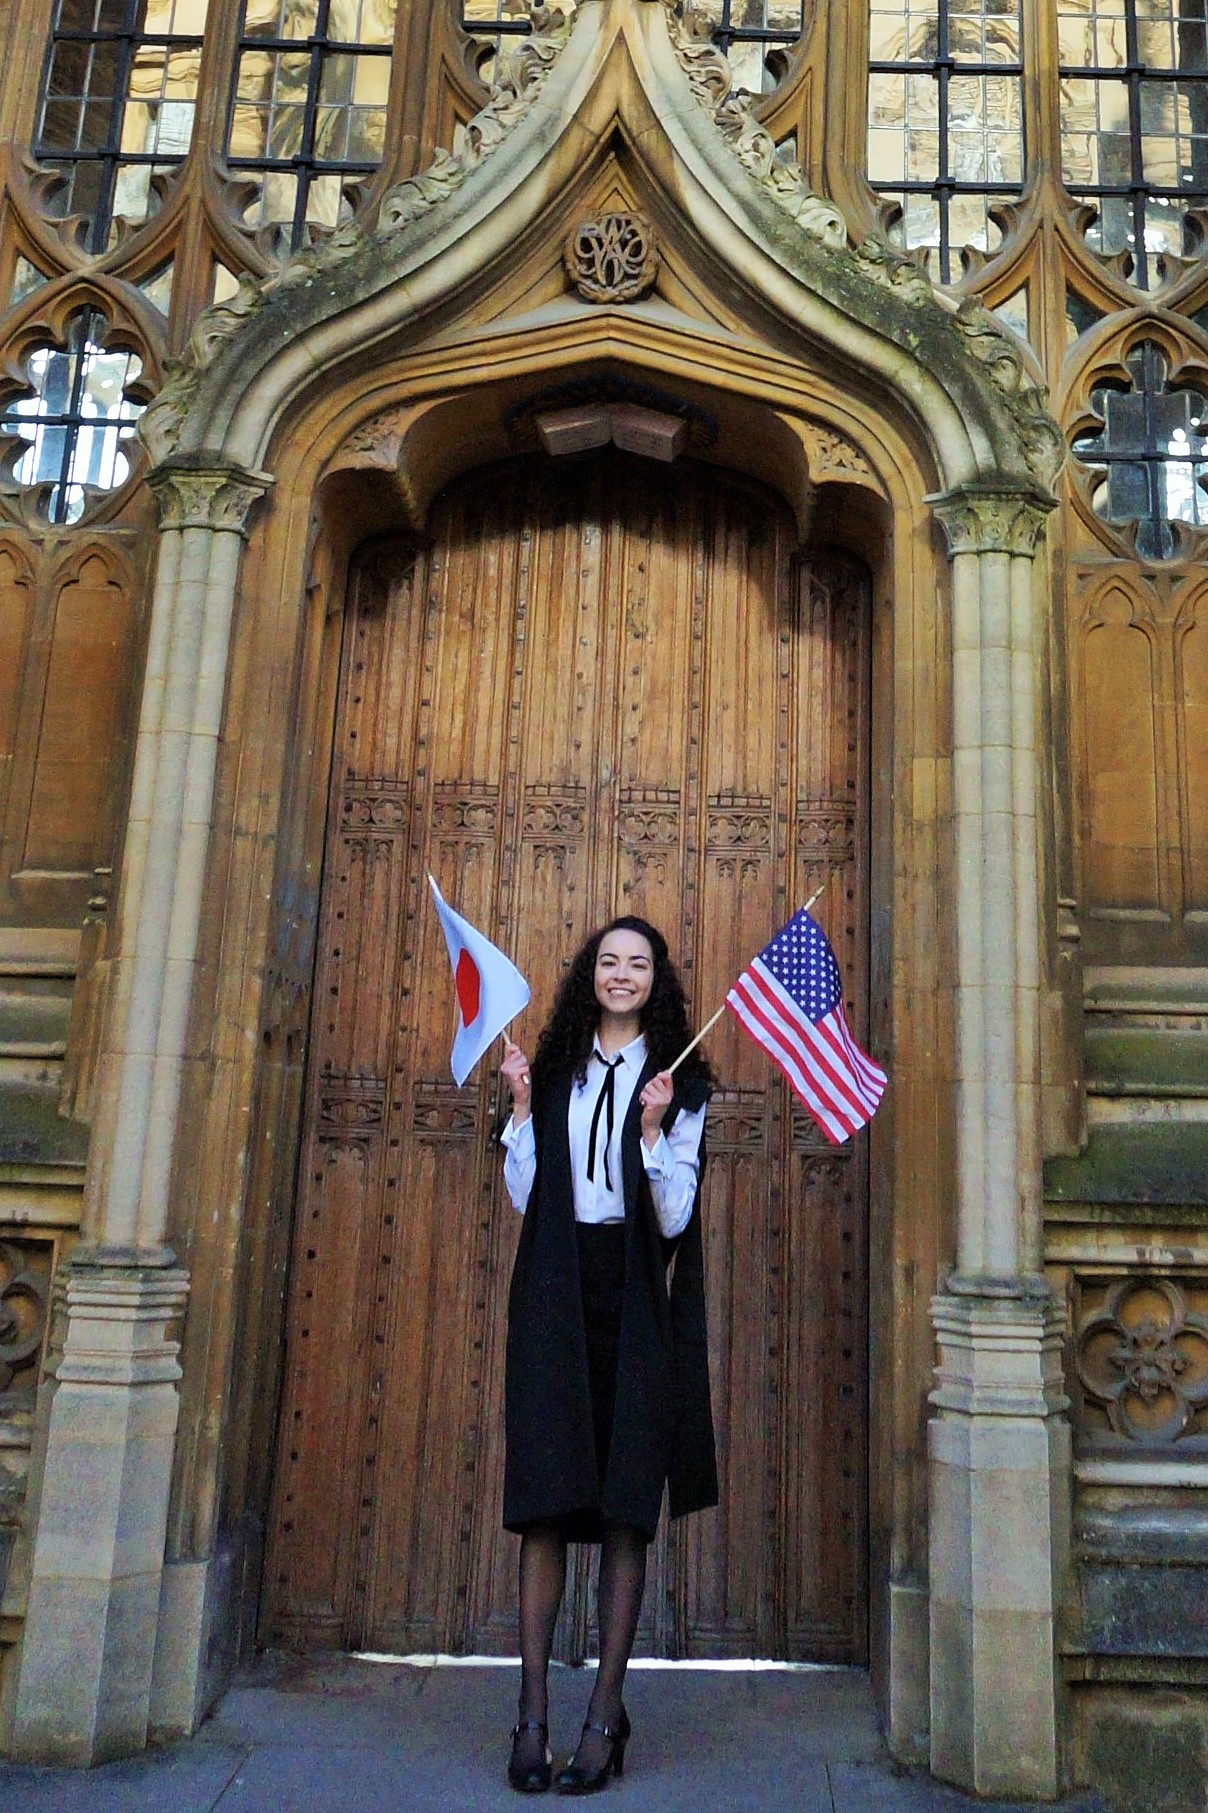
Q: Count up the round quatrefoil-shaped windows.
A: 2